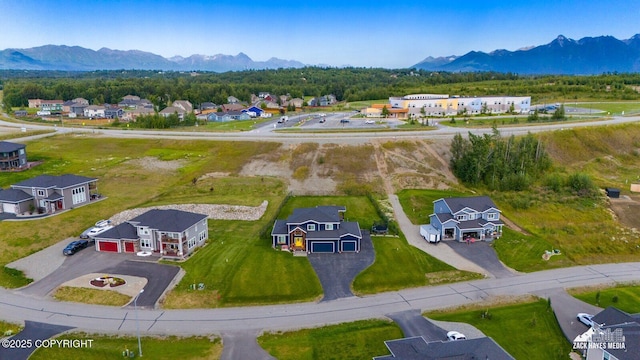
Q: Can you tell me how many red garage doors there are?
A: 2